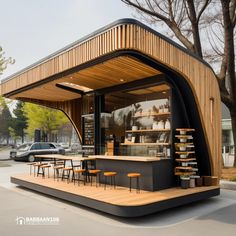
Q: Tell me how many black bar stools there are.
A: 0